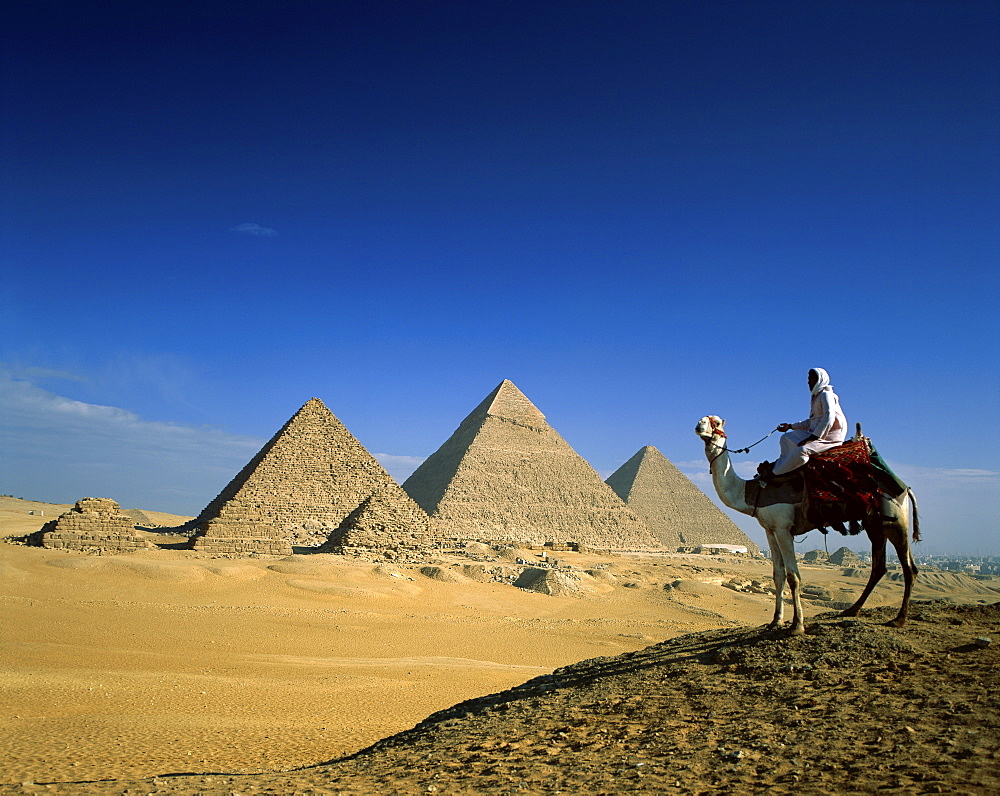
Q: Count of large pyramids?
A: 3